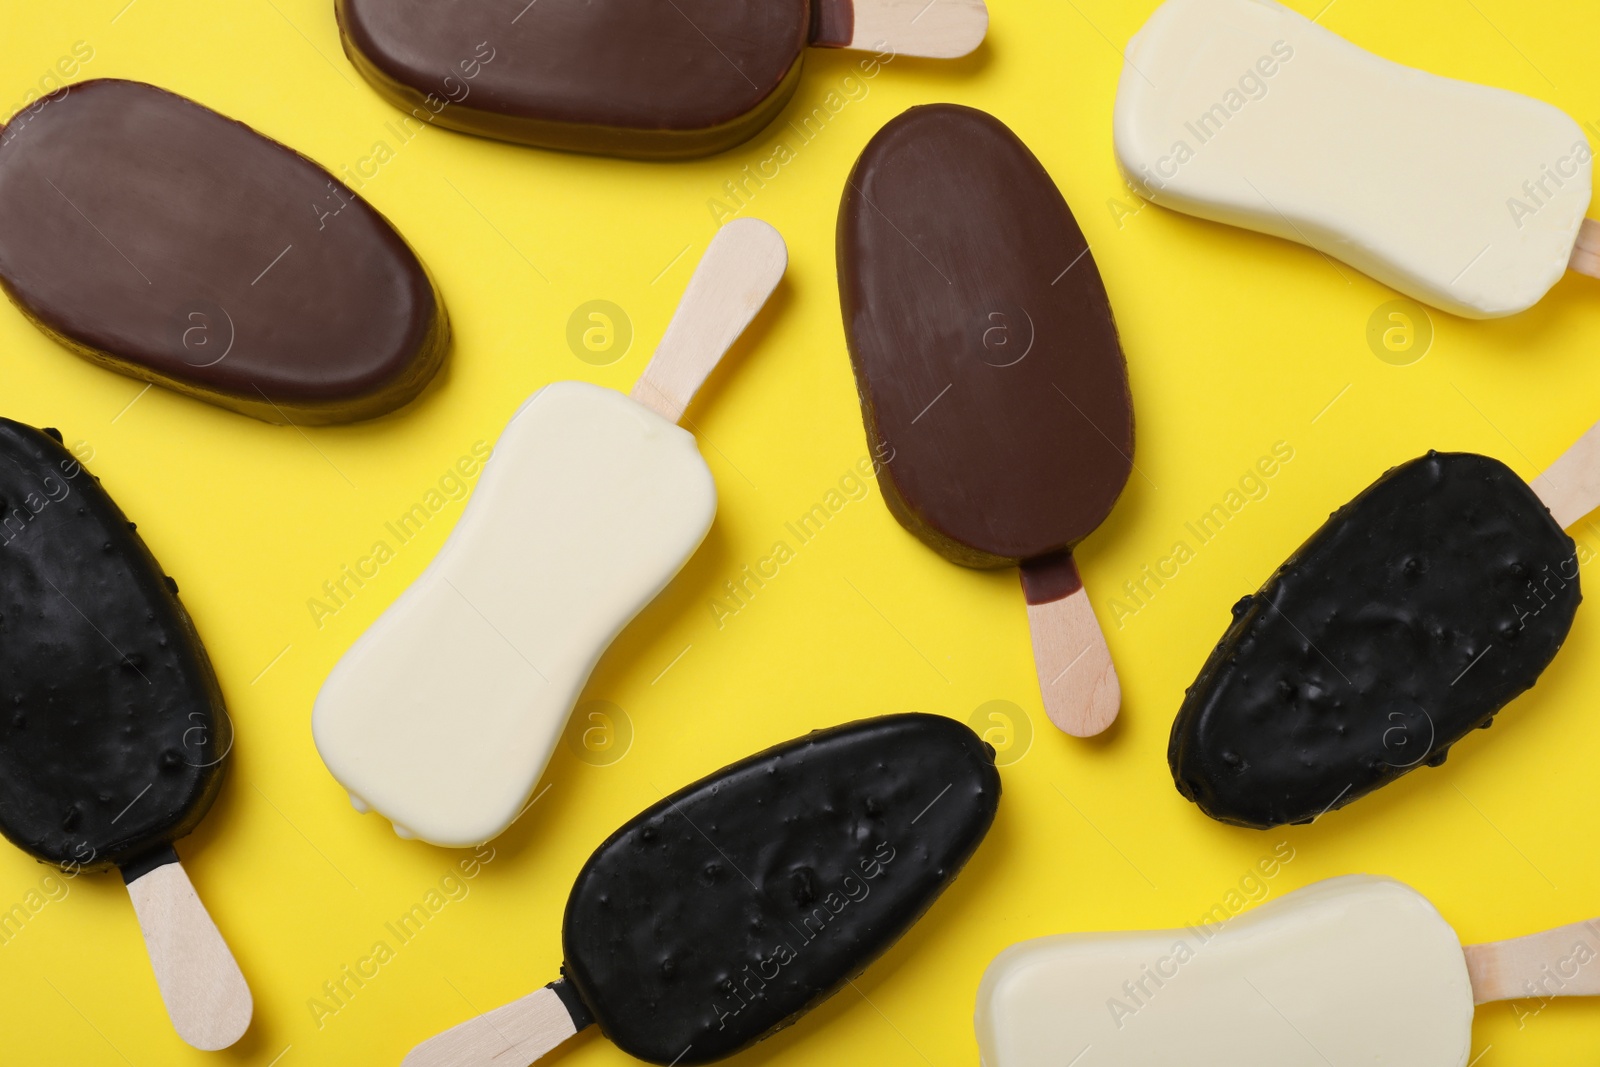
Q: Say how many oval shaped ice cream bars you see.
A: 6